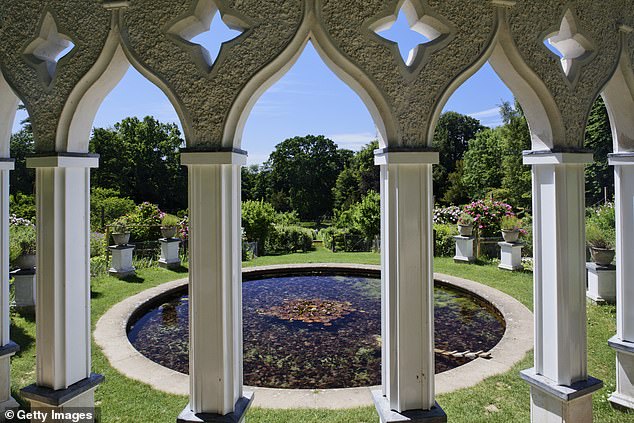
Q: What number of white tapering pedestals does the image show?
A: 6